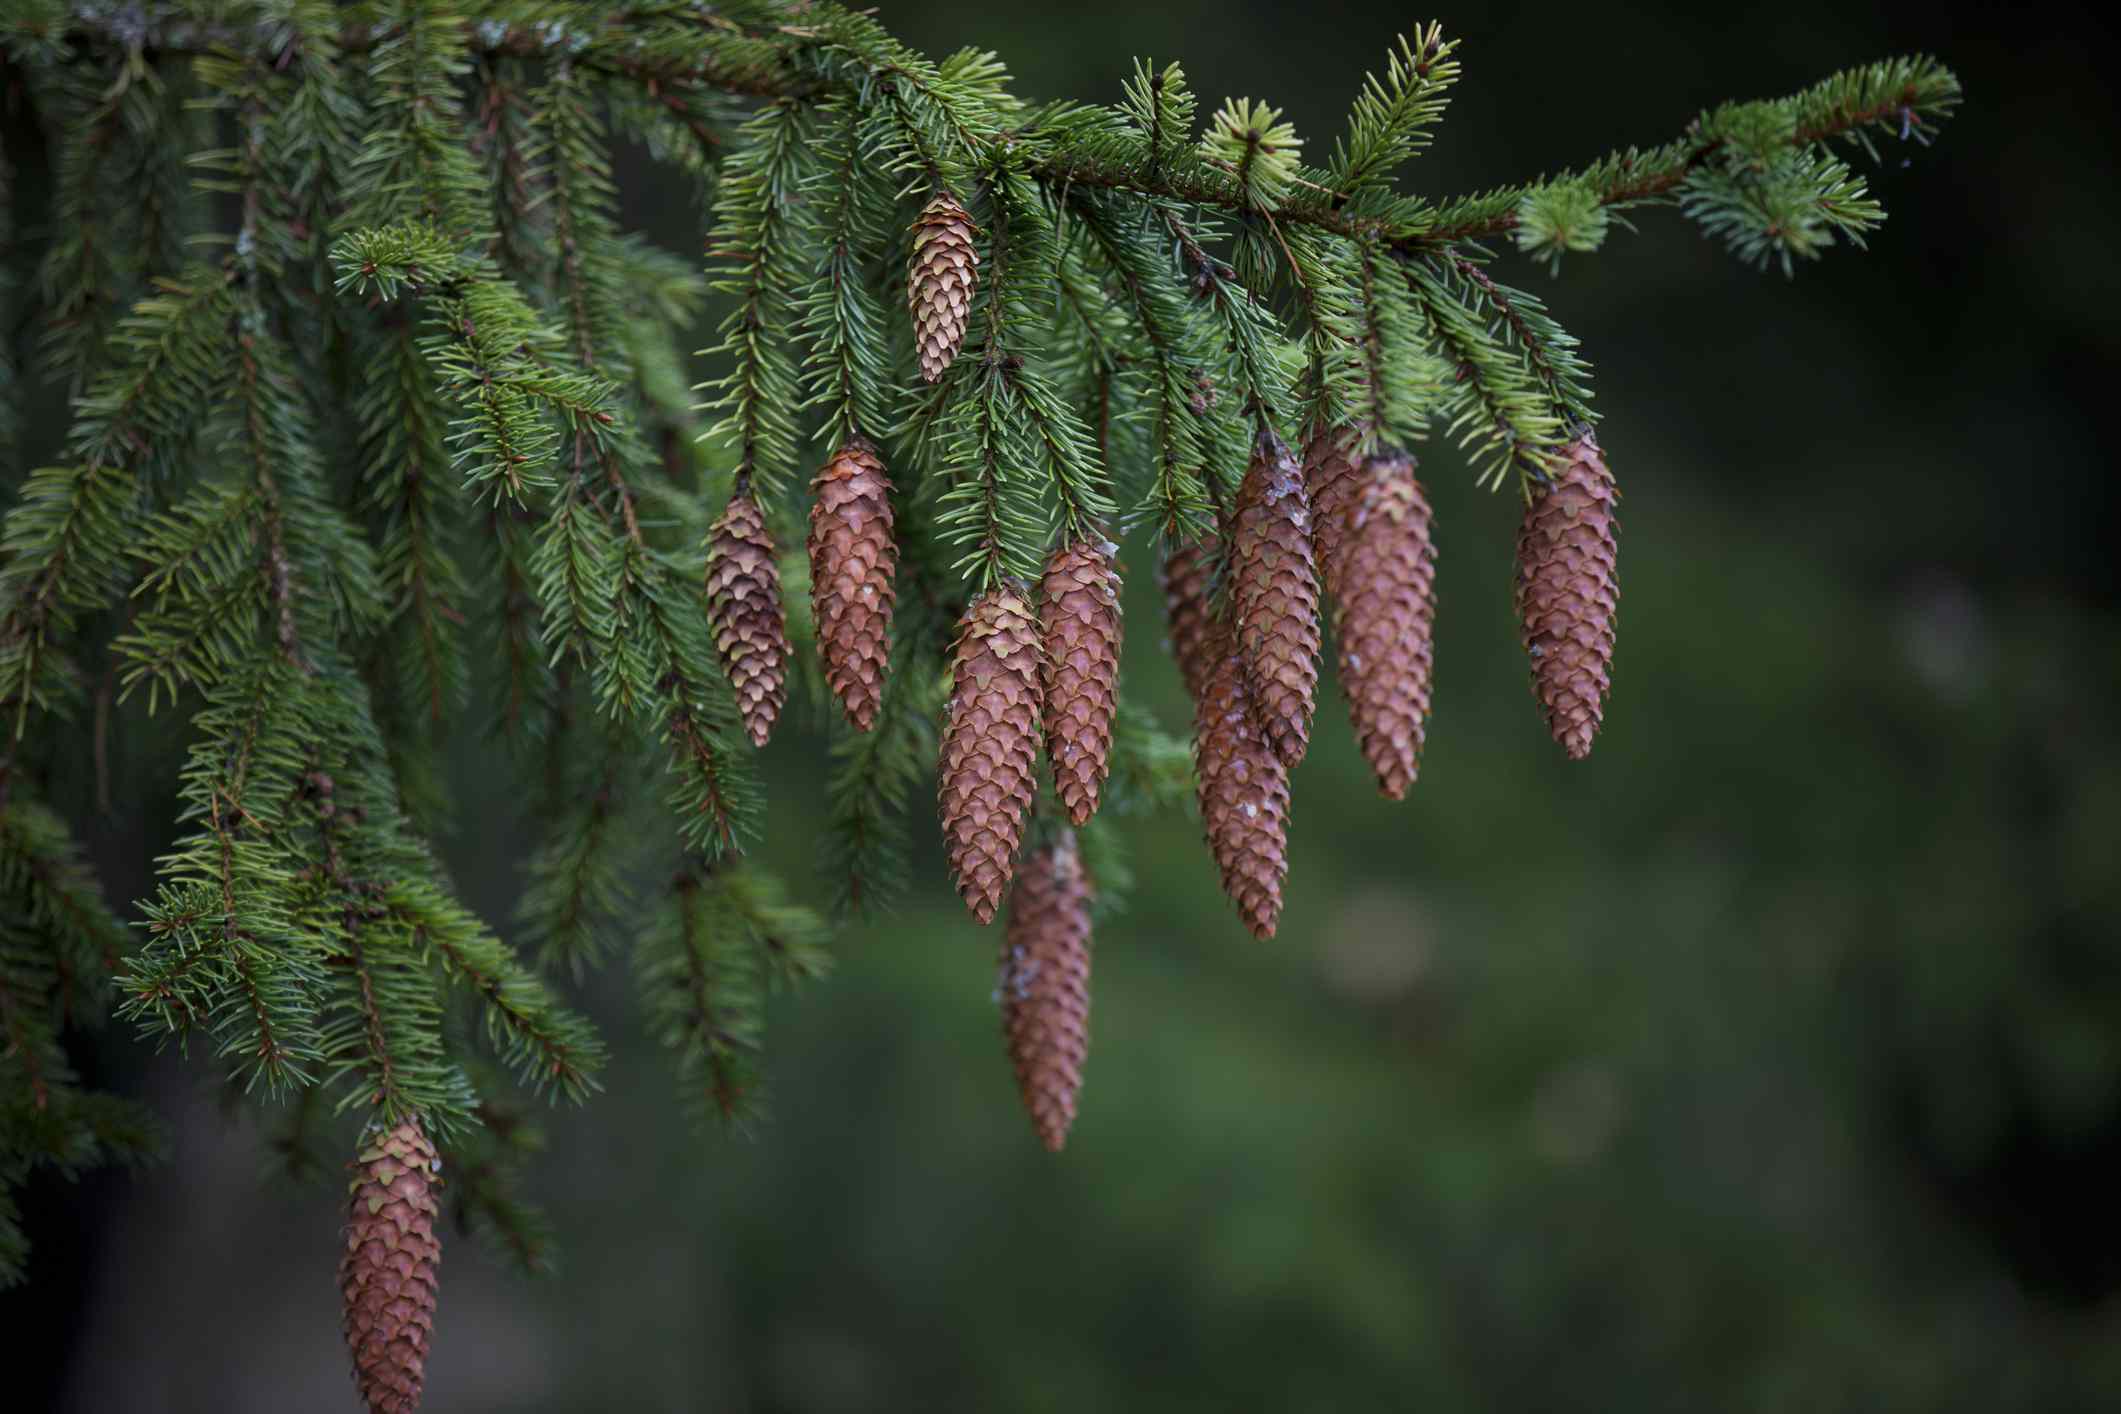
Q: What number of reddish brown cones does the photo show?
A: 13